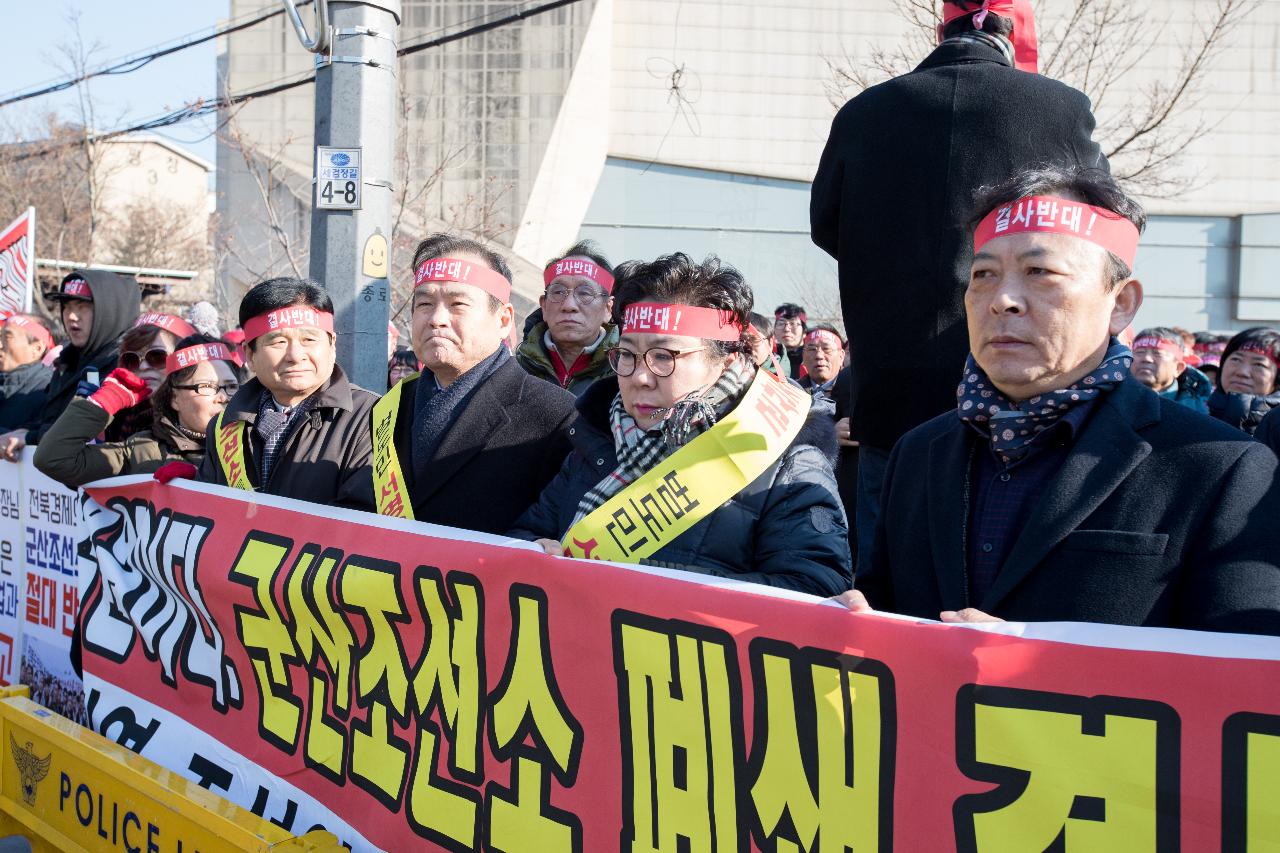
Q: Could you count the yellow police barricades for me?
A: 1